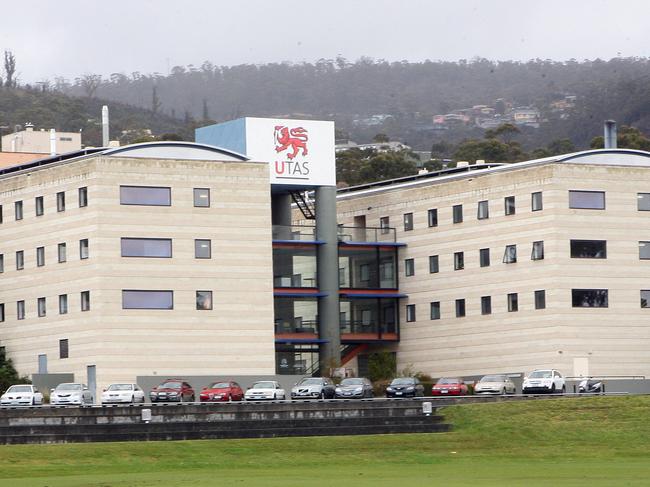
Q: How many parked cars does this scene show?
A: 12